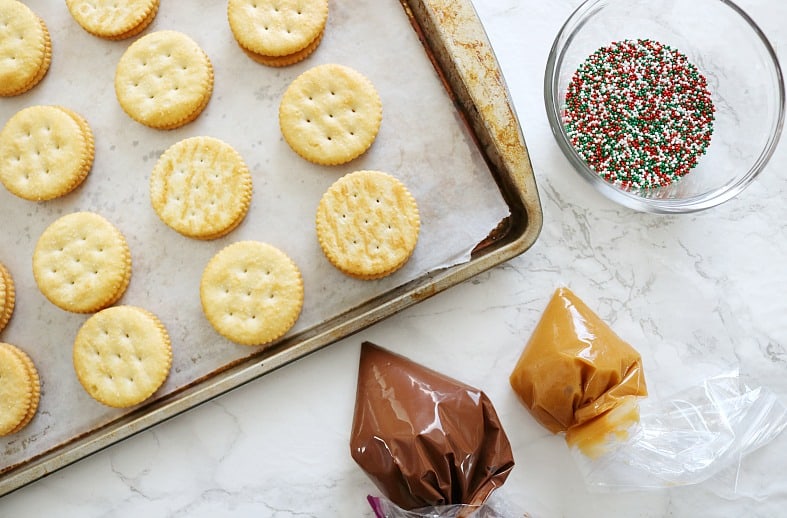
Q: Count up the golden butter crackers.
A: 13